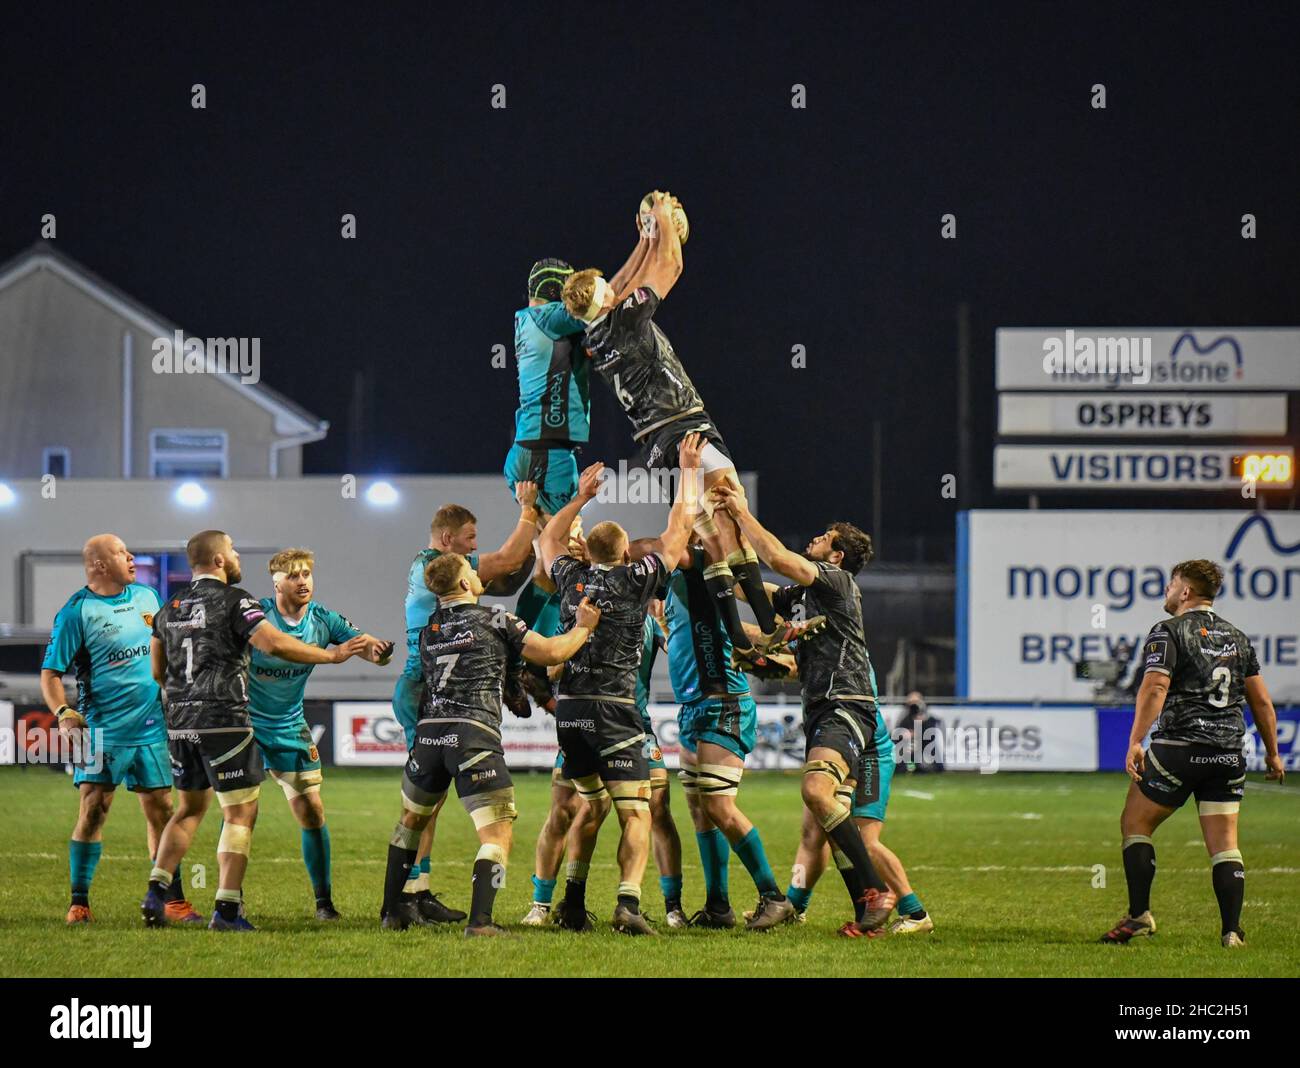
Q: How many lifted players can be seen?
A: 2